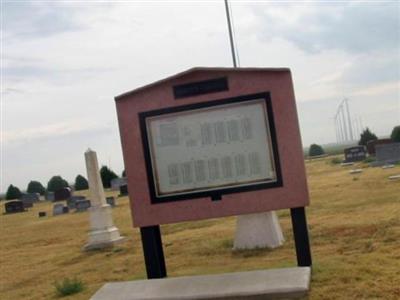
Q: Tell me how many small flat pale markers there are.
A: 4